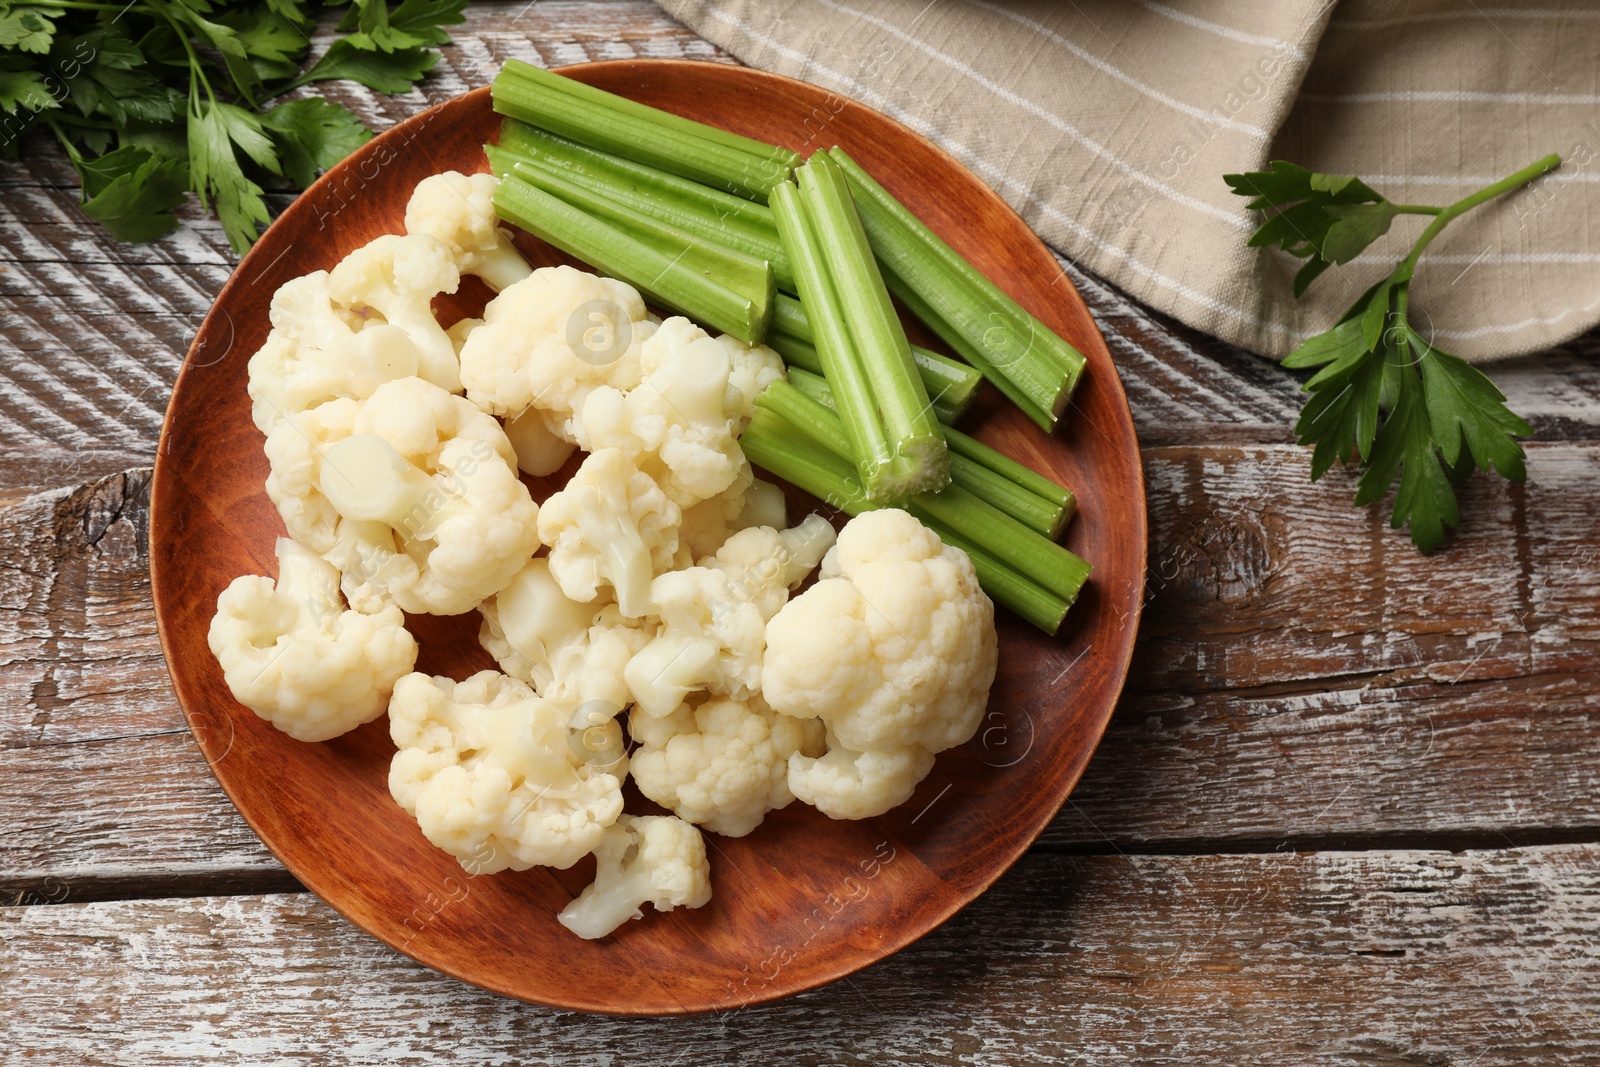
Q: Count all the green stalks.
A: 8